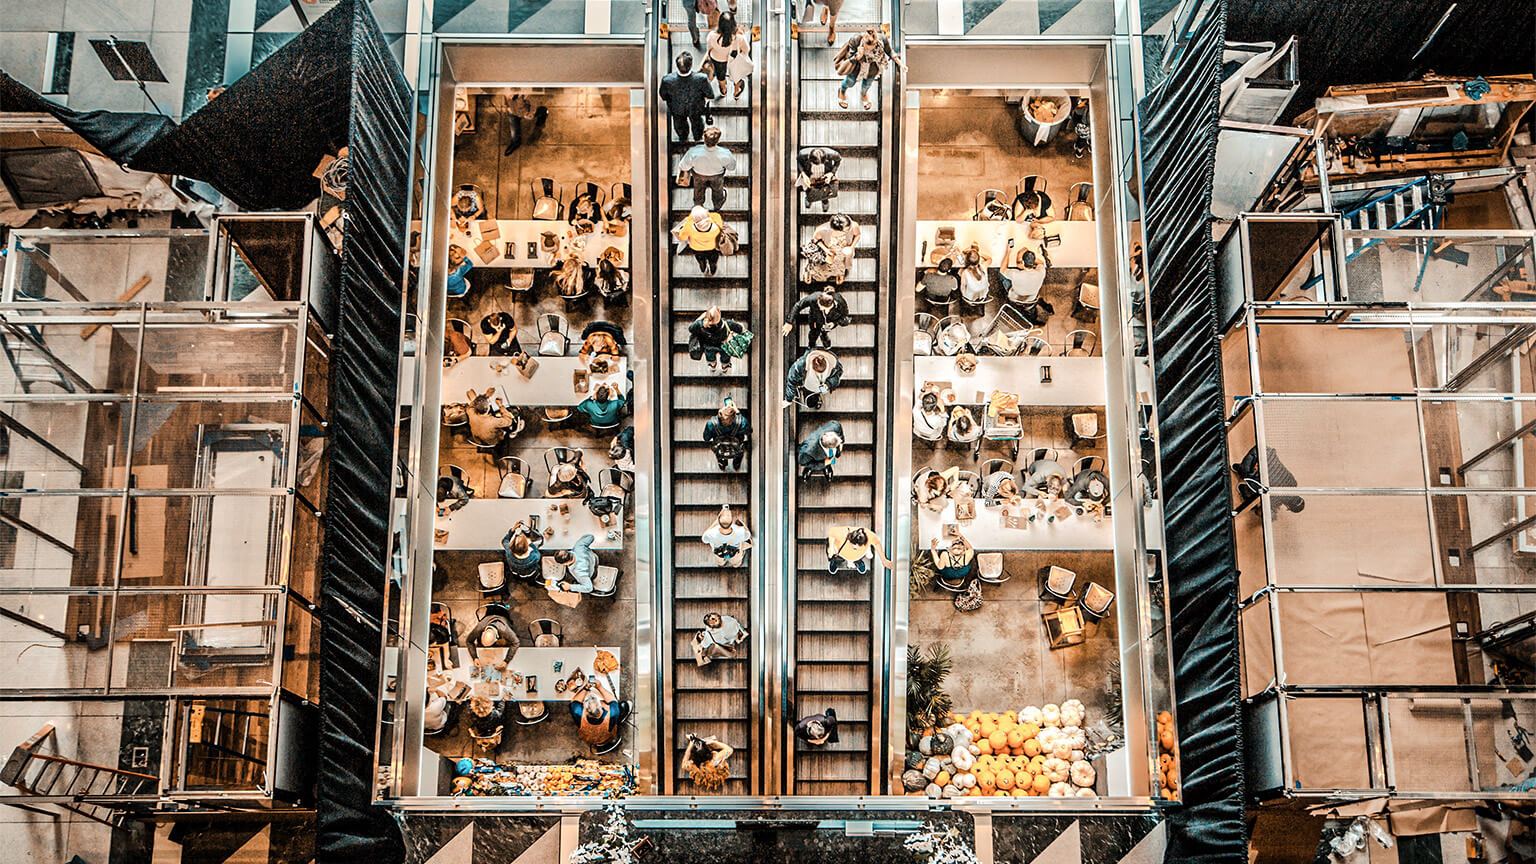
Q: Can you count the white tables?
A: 7